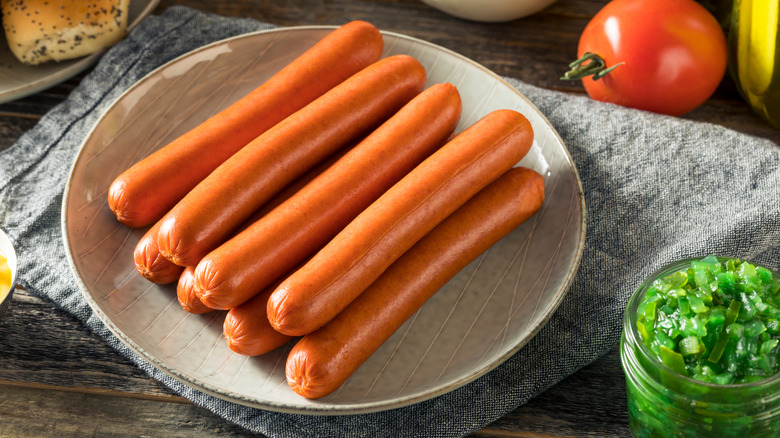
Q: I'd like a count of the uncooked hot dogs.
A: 8